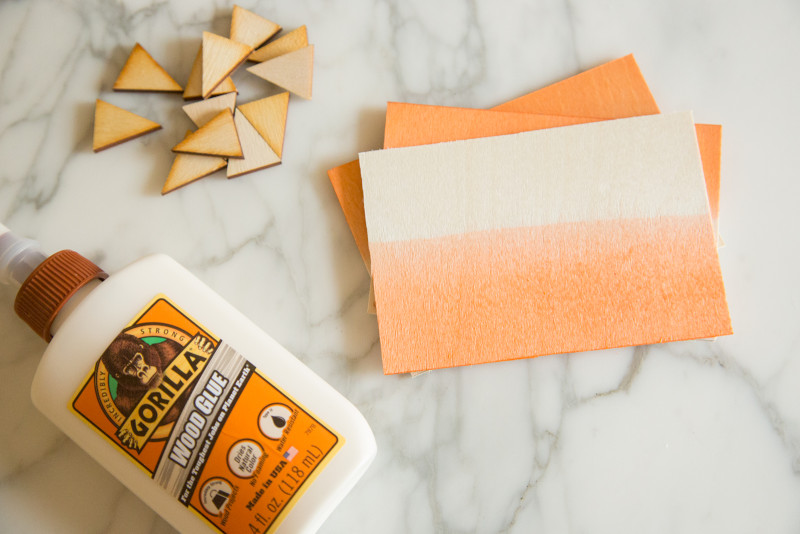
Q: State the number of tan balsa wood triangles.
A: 12